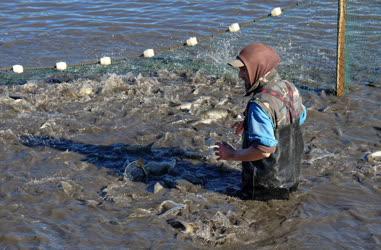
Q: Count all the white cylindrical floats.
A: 7